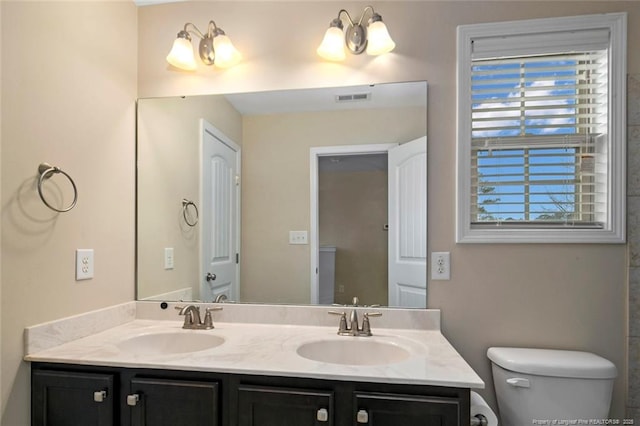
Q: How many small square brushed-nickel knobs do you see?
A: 4